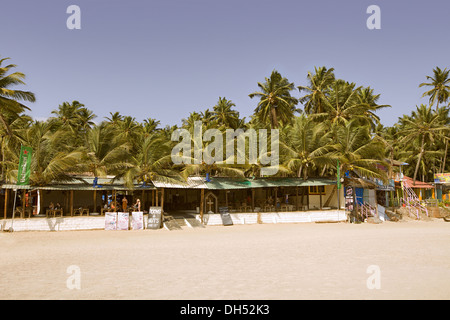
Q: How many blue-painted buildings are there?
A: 1